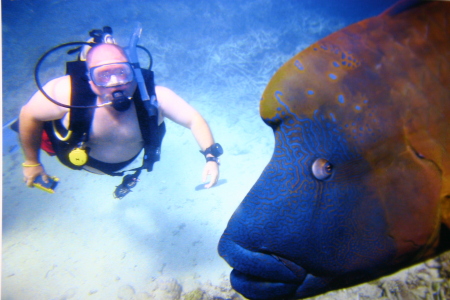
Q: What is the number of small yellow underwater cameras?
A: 1